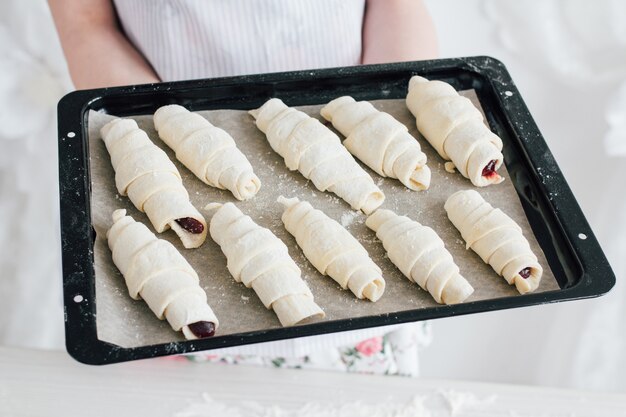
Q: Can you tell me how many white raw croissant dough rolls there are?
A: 10